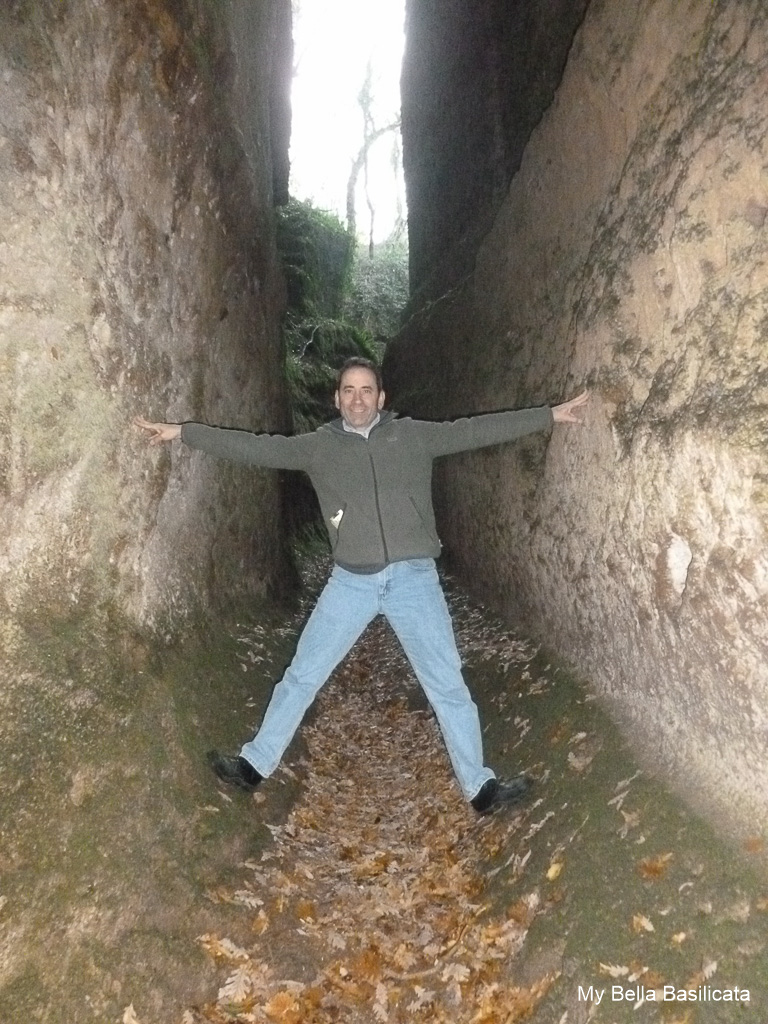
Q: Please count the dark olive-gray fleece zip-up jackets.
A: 1